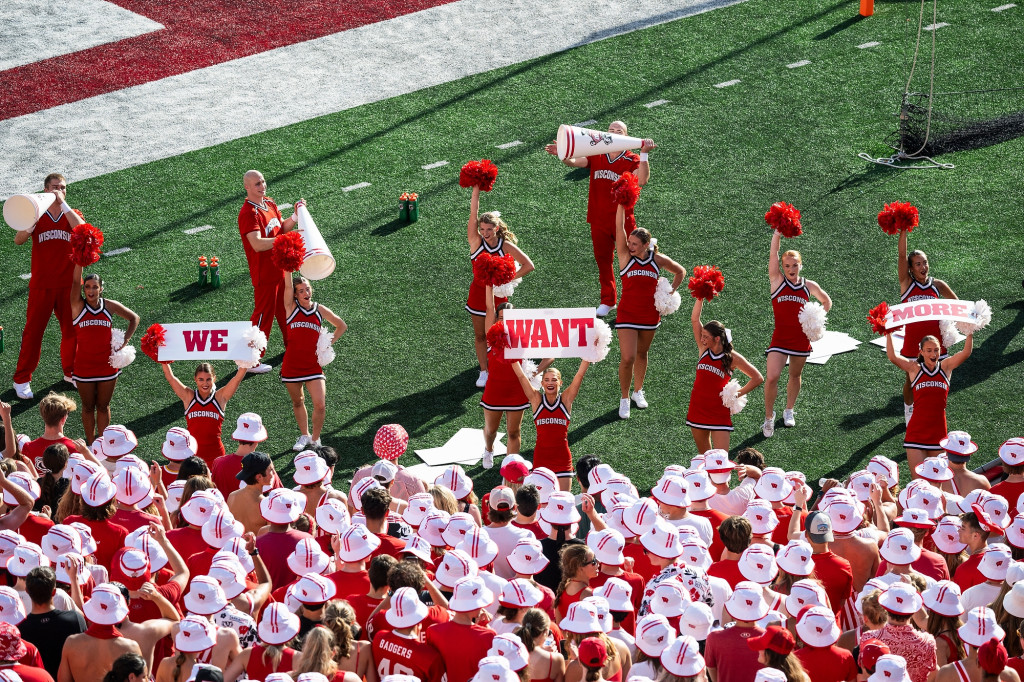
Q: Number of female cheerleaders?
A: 11